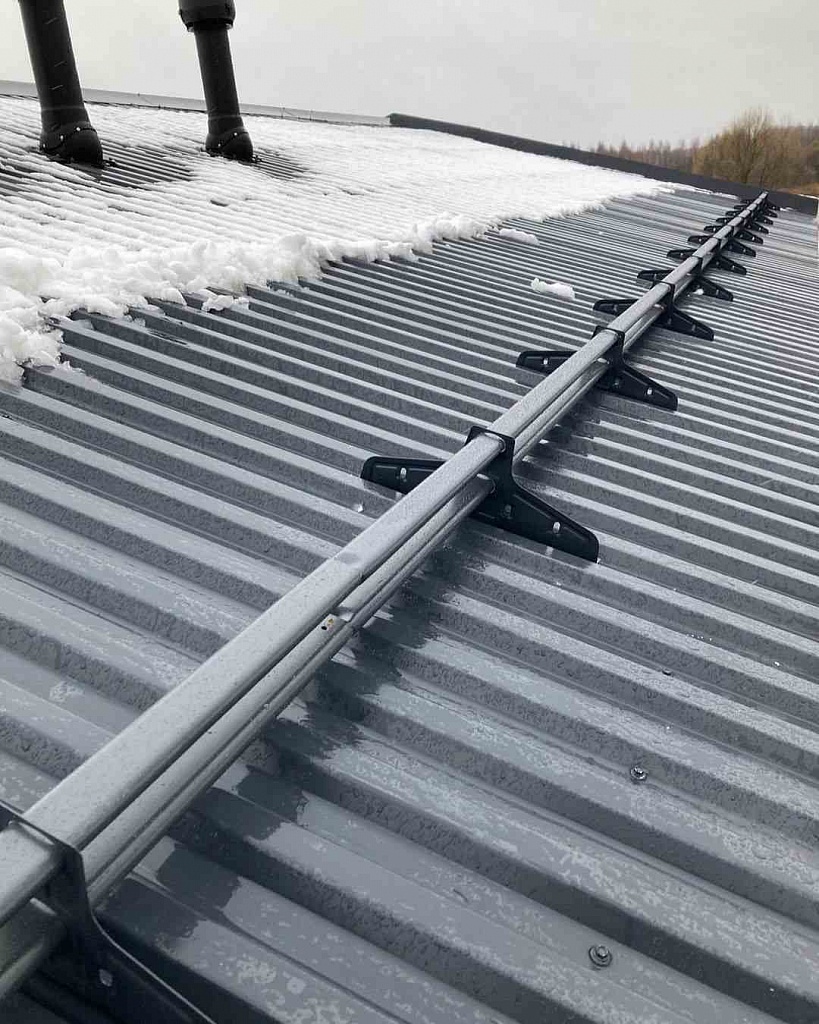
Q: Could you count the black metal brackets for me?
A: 12